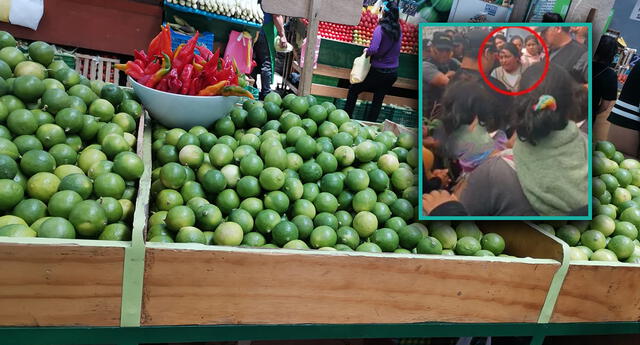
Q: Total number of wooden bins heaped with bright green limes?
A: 3